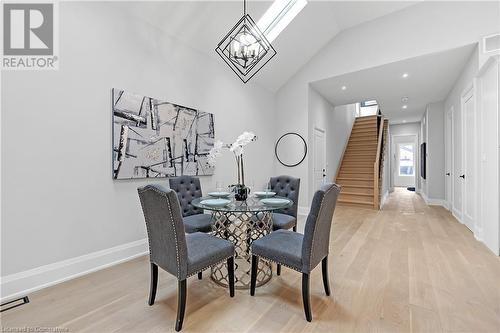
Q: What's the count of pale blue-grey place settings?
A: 4